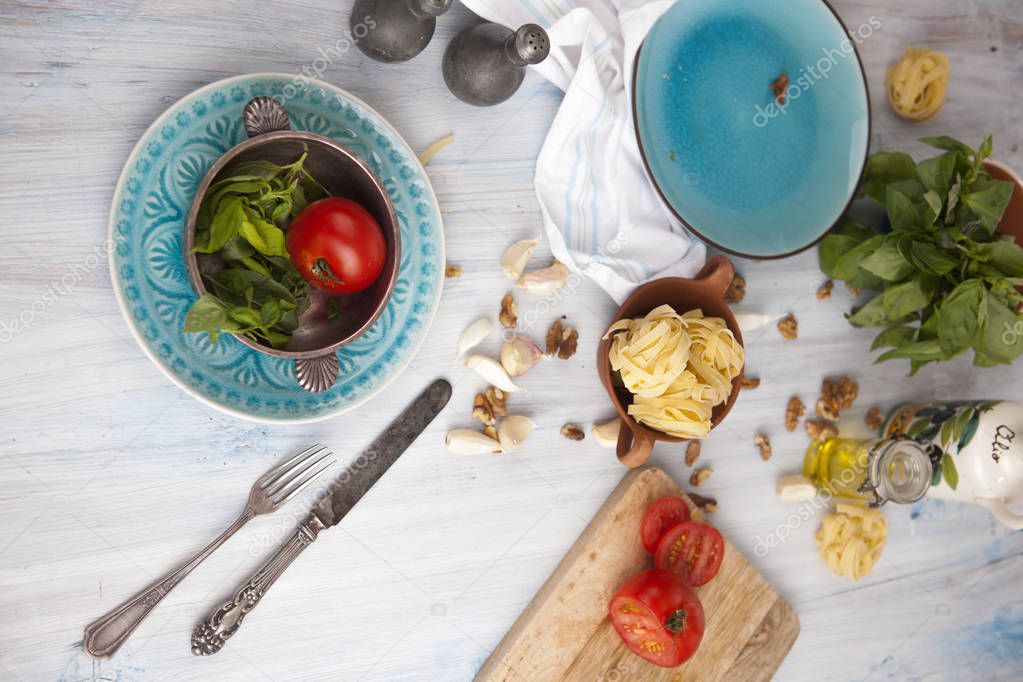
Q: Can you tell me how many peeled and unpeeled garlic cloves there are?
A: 10